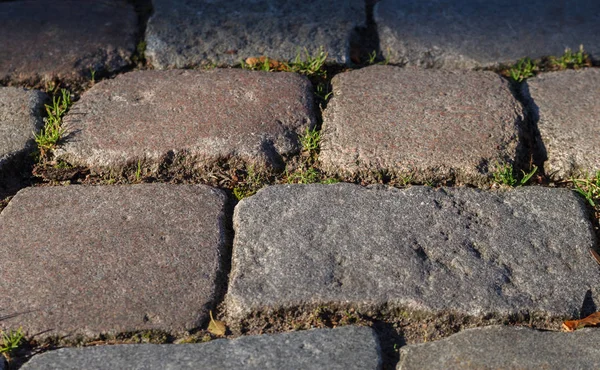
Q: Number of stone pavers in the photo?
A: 11